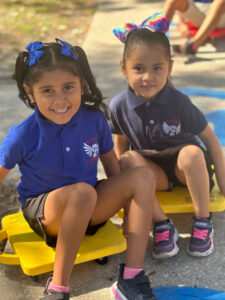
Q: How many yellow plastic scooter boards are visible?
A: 2